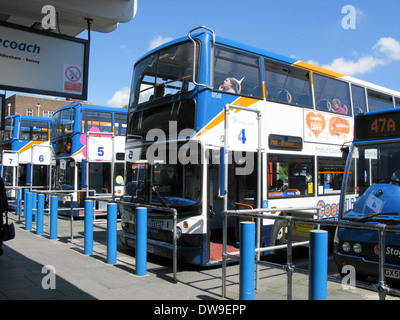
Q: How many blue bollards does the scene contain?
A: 11